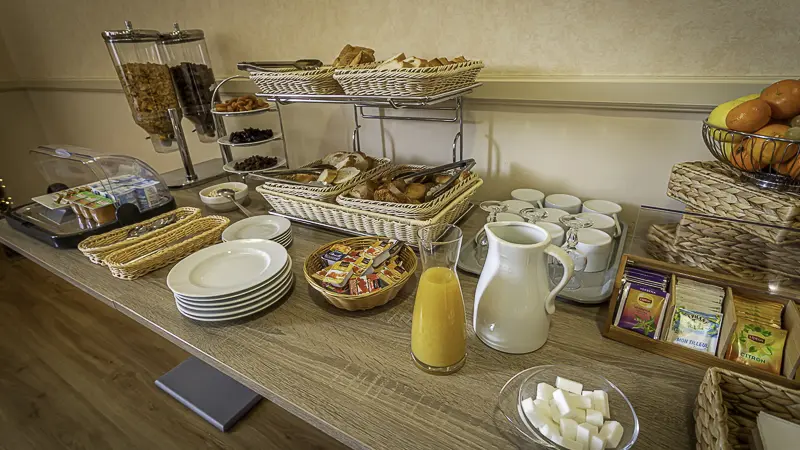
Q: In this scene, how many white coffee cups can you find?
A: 9